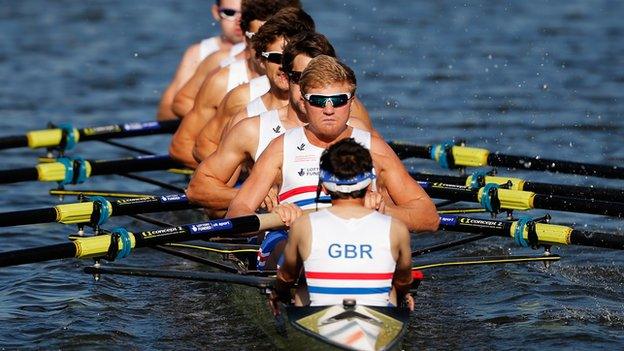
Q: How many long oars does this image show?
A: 8